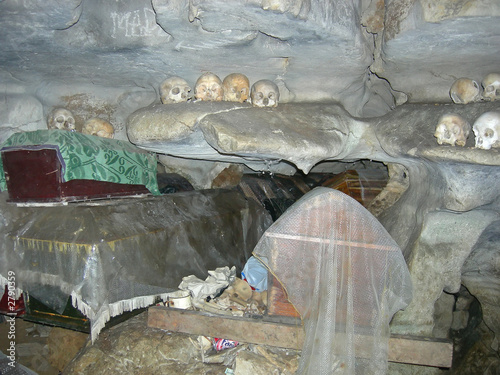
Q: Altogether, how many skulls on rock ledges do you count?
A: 10